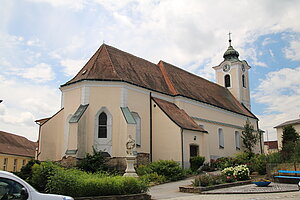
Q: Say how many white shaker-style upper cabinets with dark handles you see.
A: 0